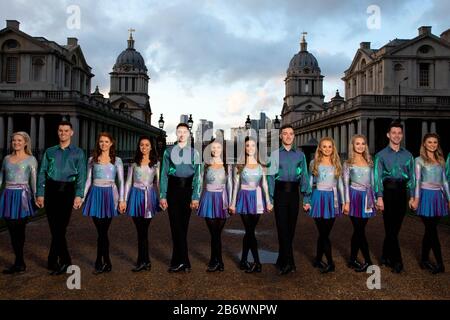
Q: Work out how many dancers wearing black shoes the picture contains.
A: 12